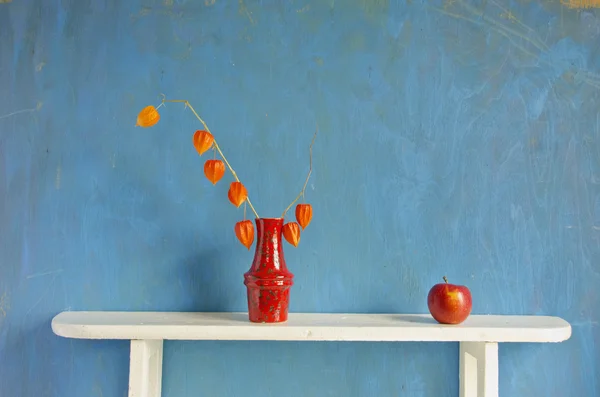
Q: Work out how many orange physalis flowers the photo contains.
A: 7